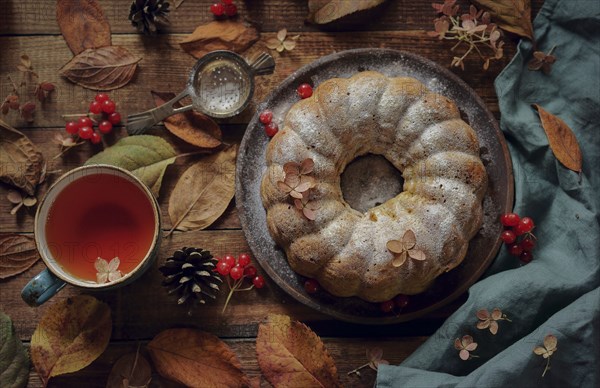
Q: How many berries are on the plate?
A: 6